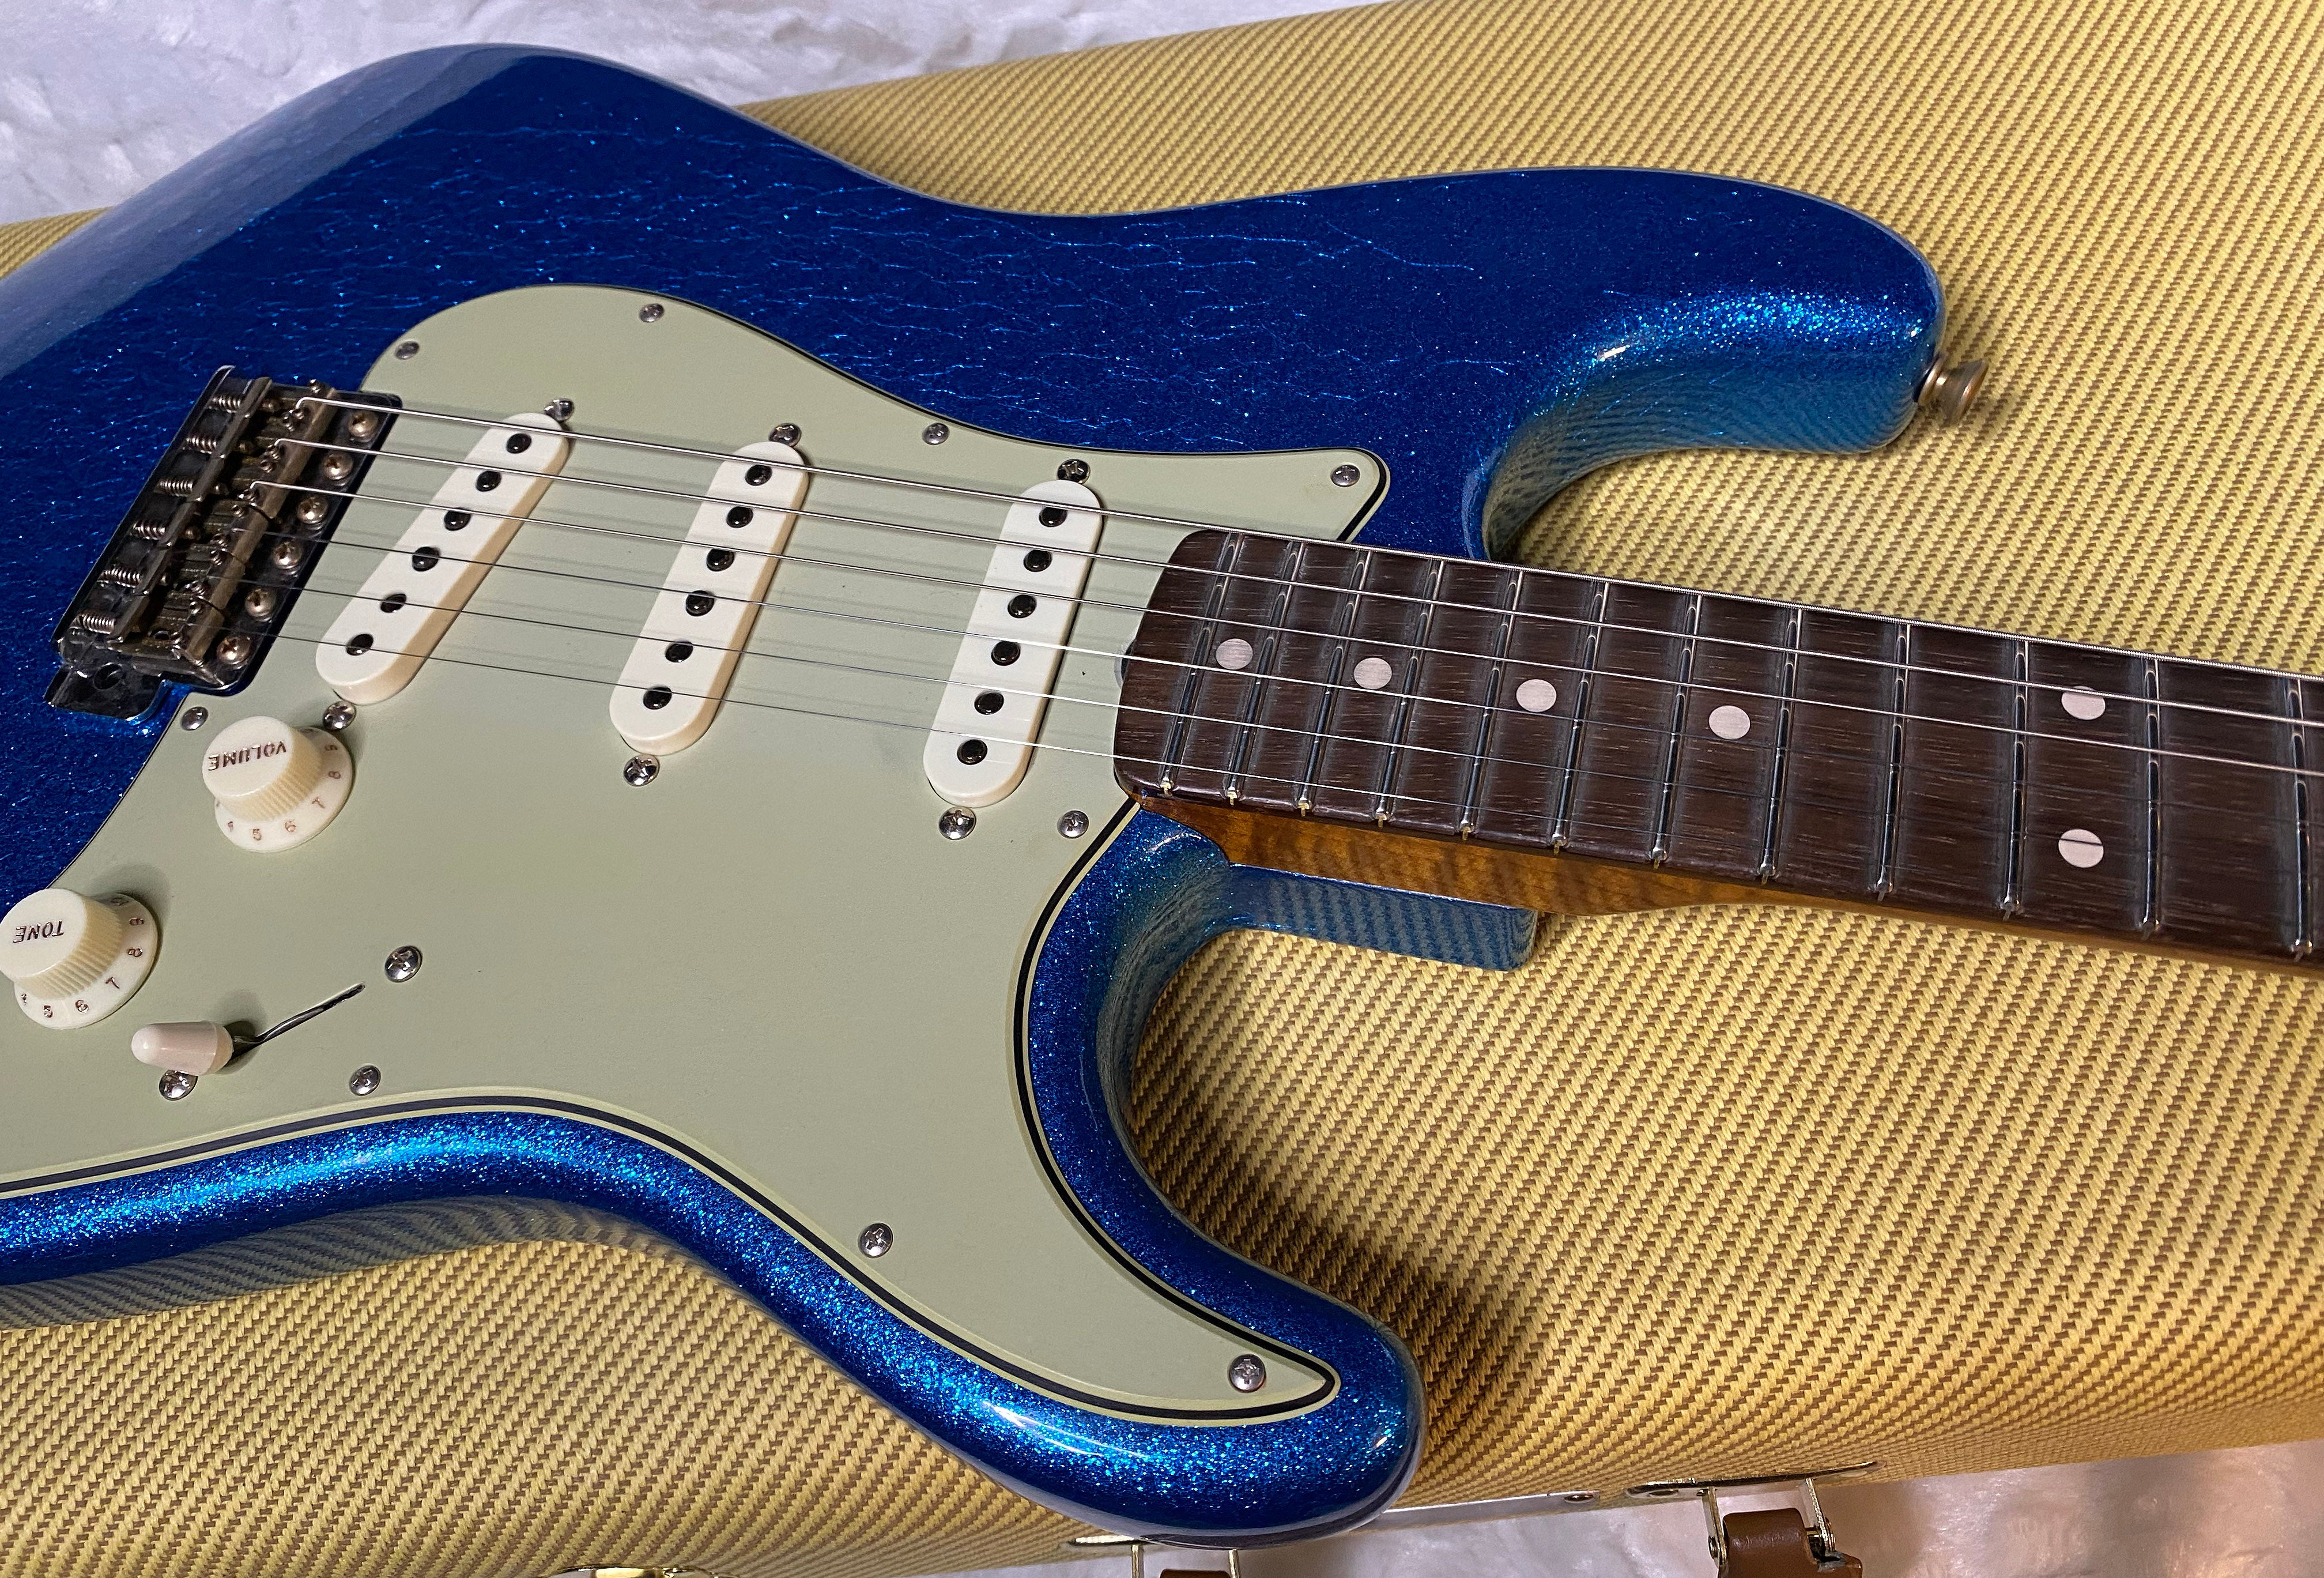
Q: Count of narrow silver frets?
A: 12